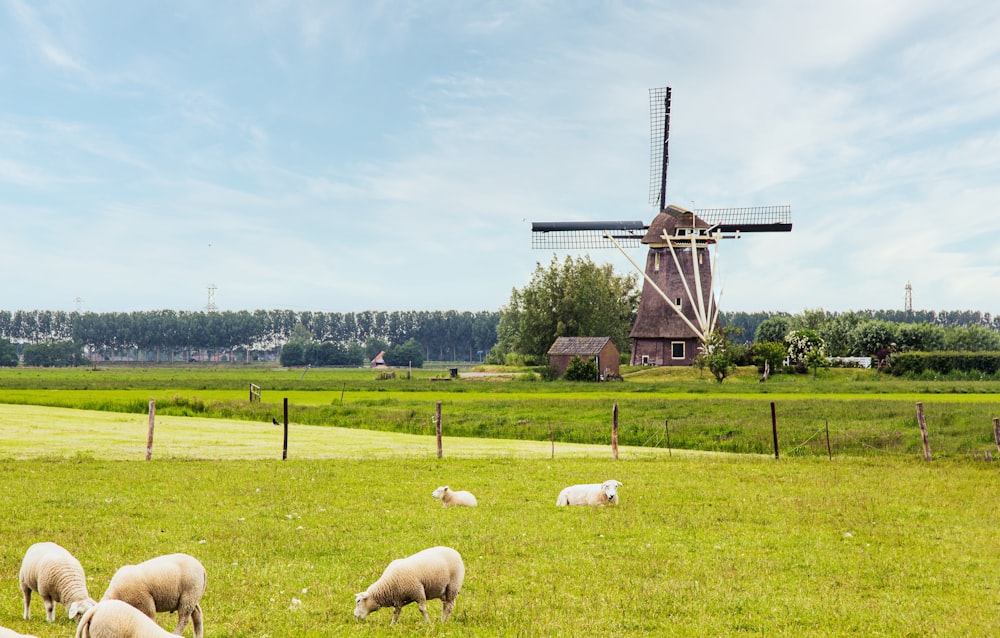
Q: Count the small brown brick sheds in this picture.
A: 1